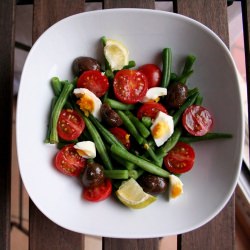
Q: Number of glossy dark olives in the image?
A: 5